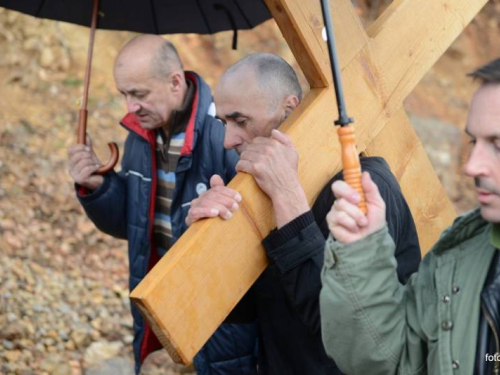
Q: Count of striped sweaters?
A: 1